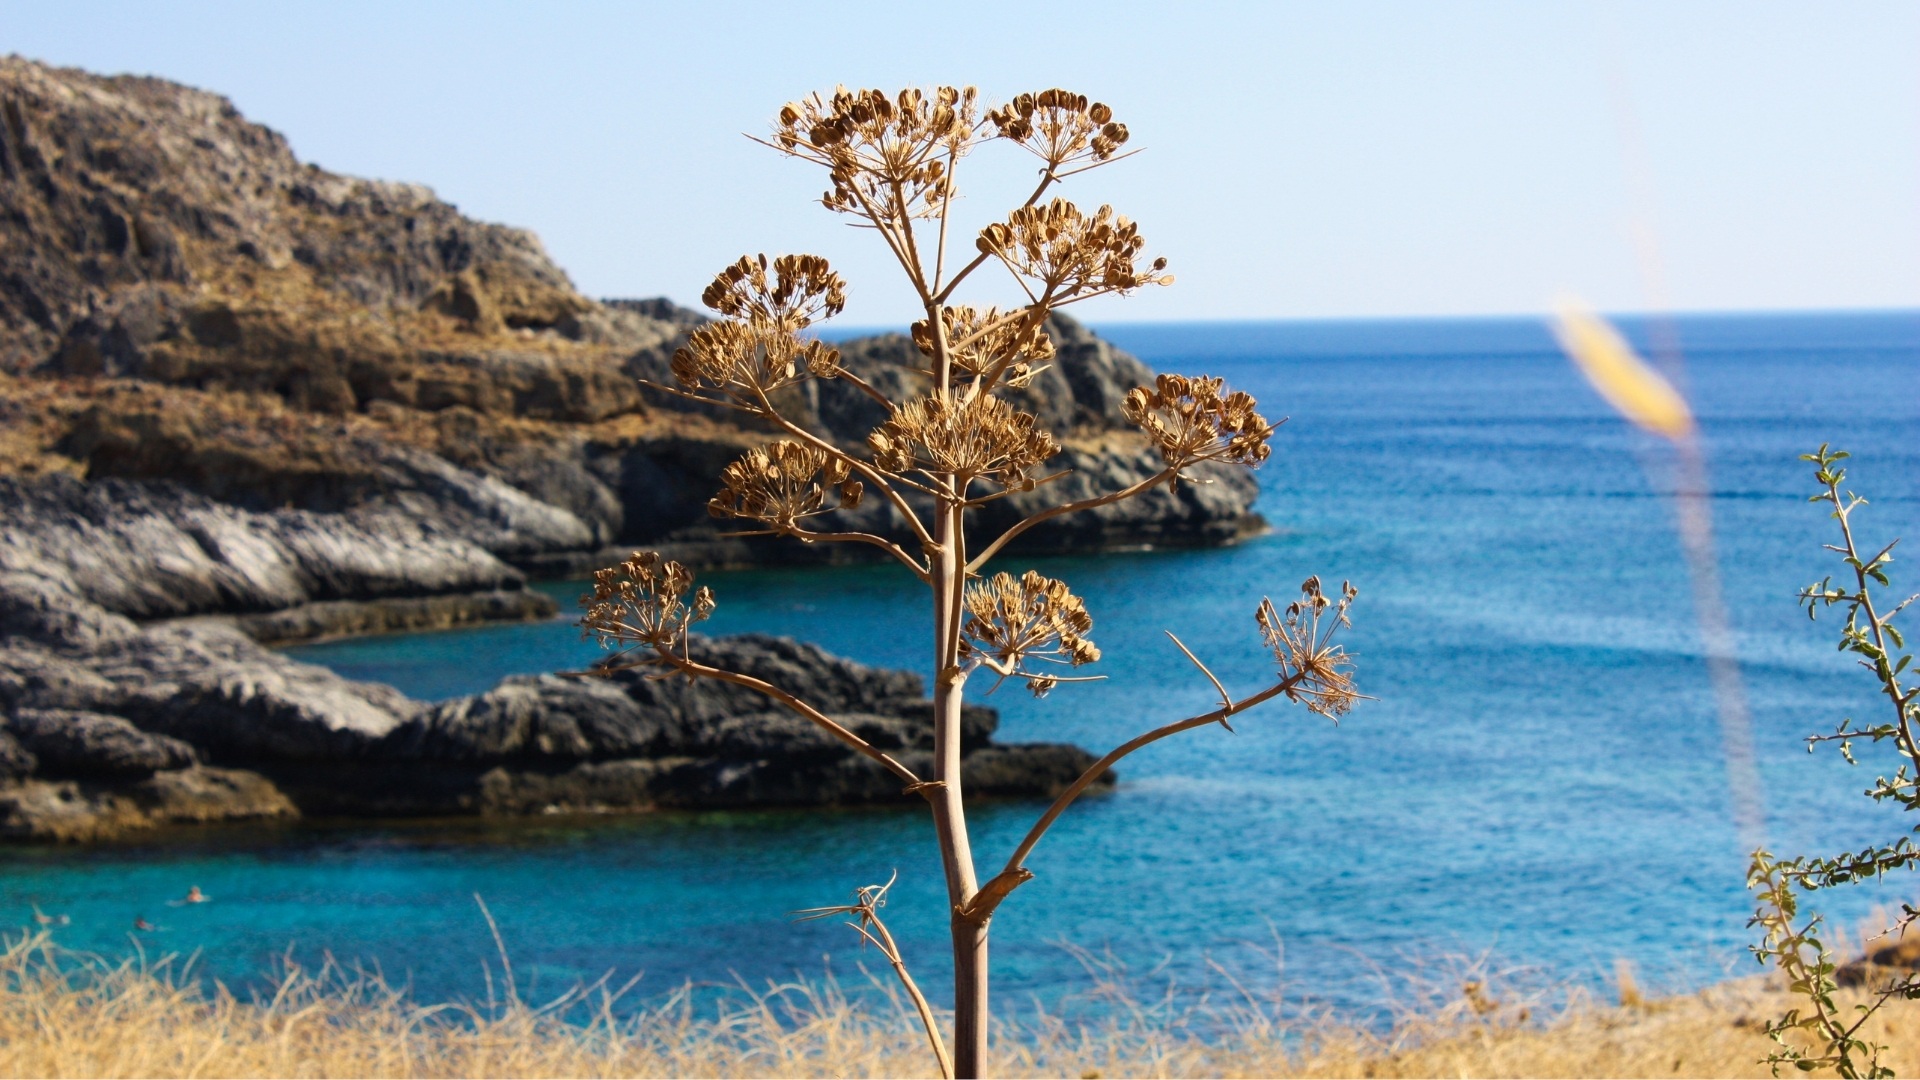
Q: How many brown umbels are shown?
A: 12